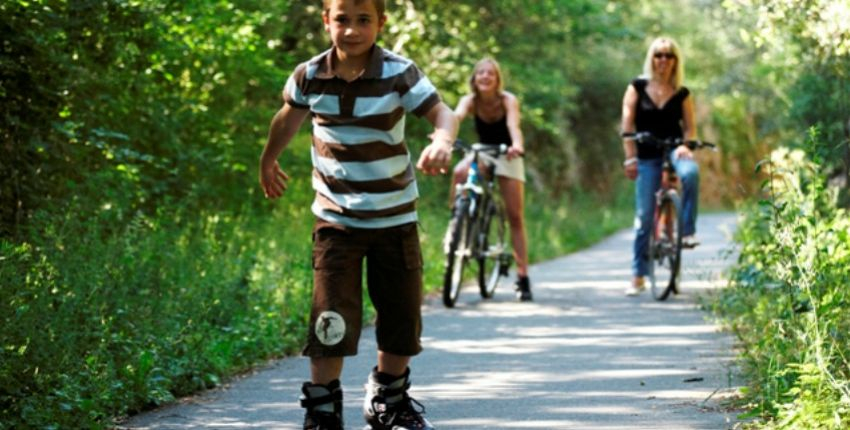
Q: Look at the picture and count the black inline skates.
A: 2